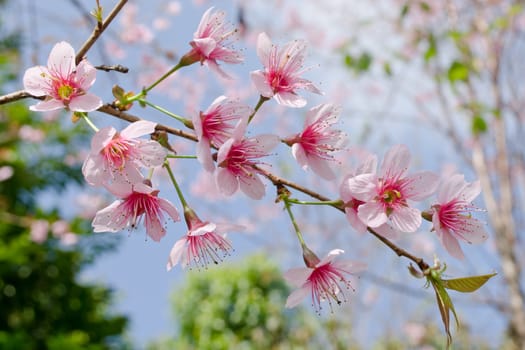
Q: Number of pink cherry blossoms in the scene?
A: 13